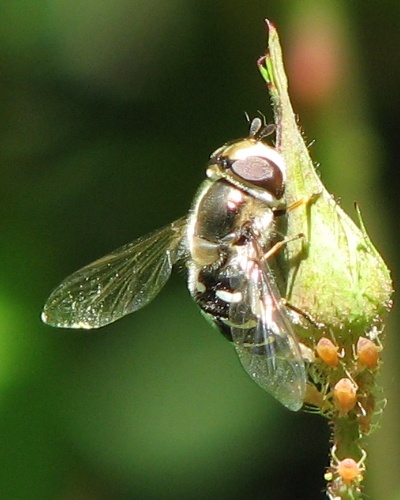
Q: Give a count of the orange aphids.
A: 4